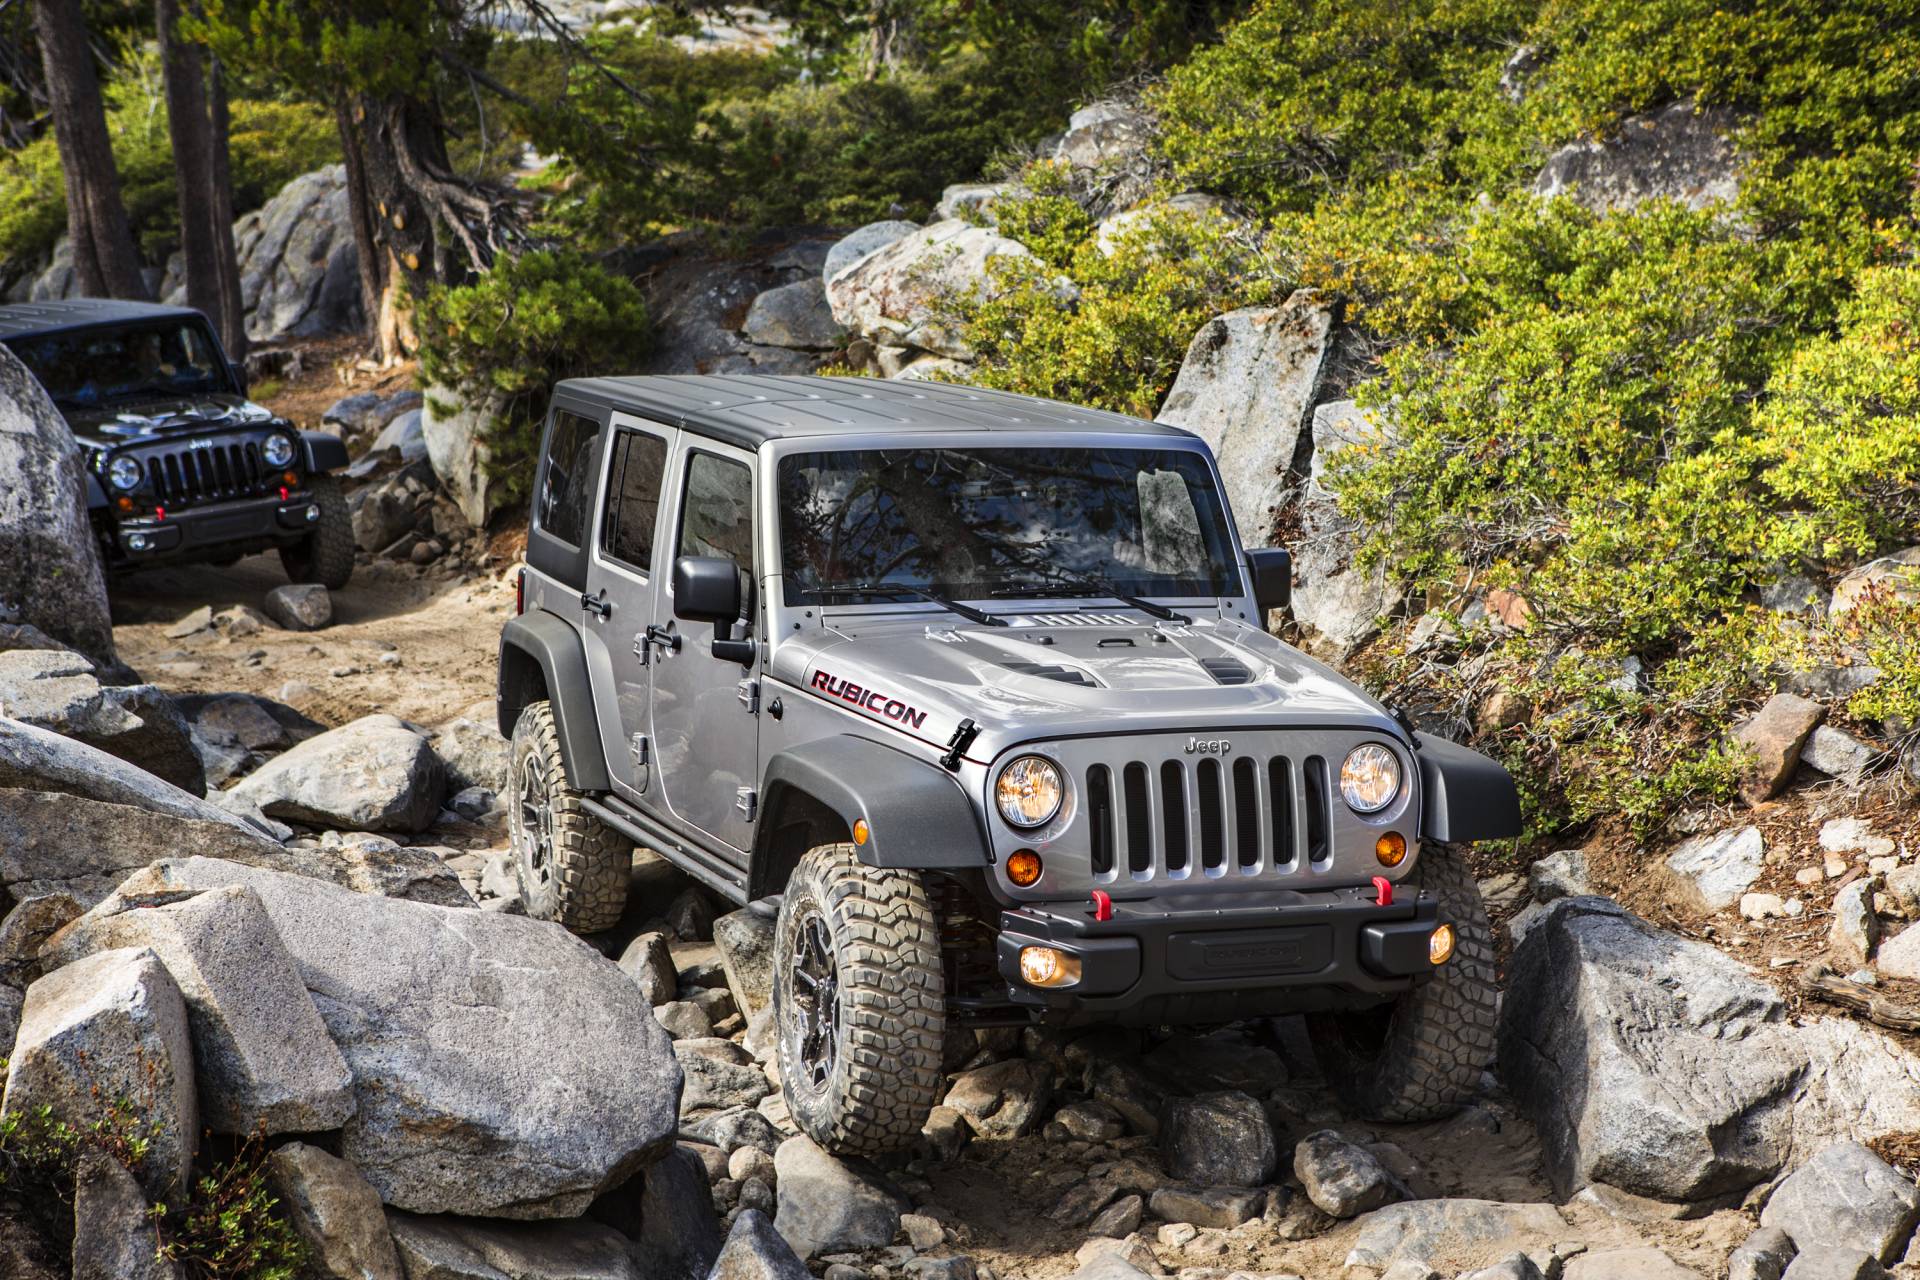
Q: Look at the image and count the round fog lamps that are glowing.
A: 2